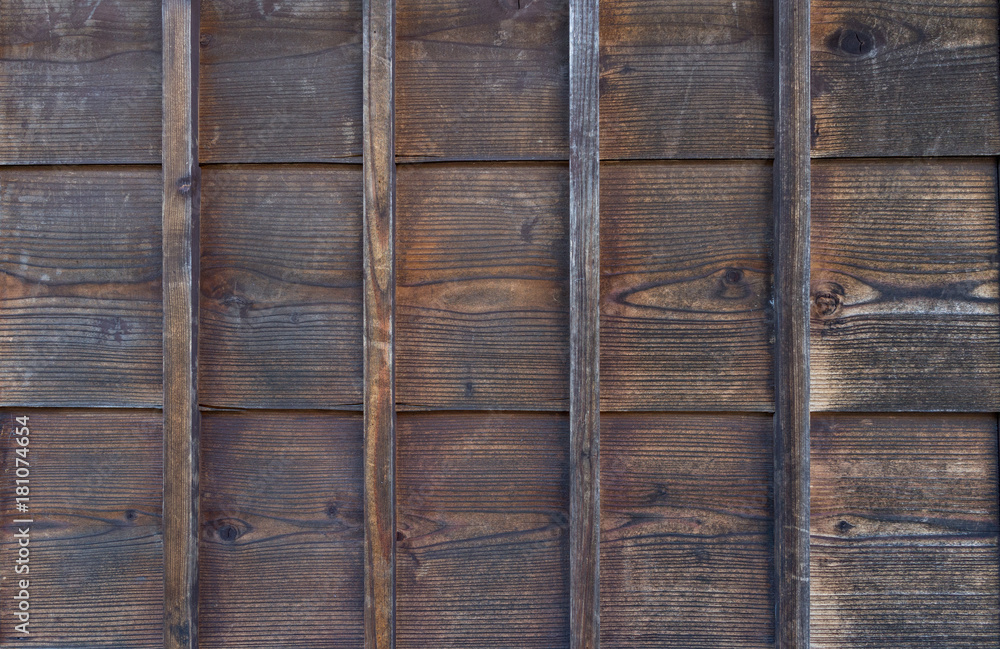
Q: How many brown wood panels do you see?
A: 15